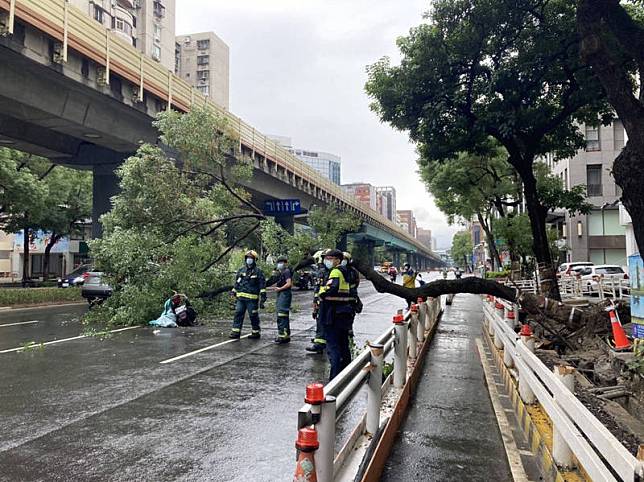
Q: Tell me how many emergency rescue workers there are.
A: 5